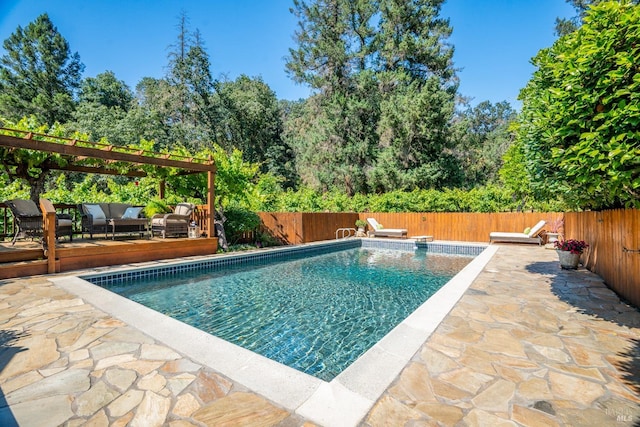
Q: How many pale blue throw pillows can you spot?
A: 2